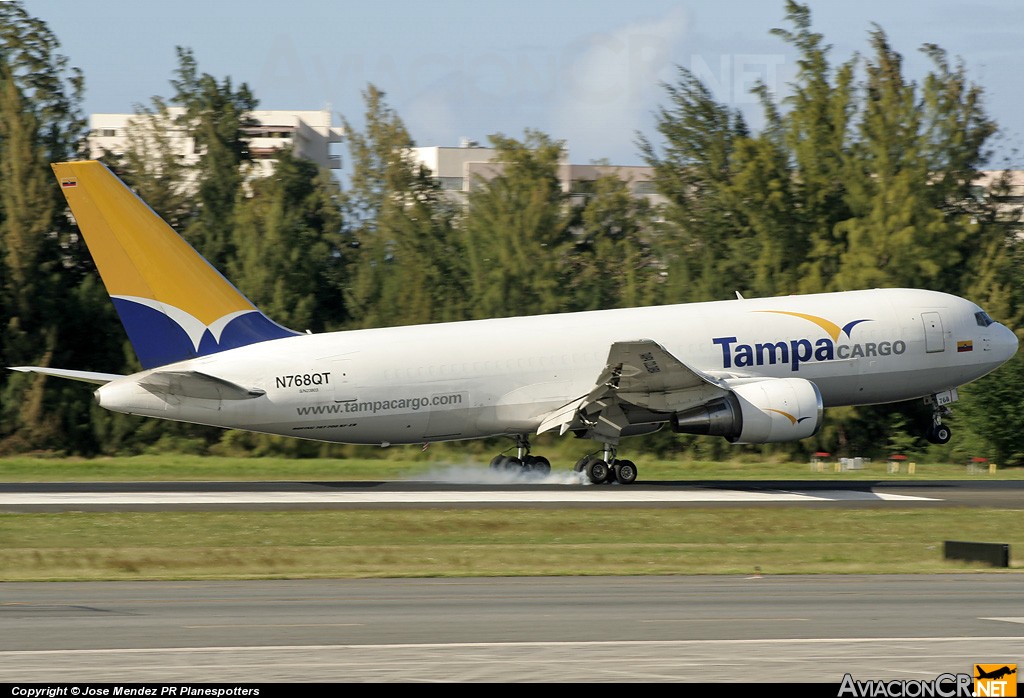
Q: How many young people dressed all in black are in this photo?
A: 0